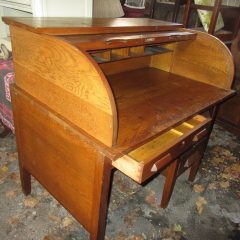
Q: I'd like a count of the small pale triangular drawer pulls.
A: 3